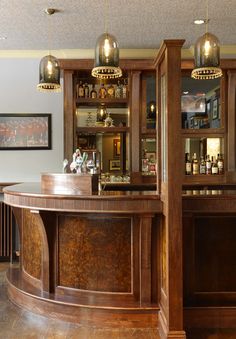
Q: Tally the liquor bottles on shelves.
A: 13